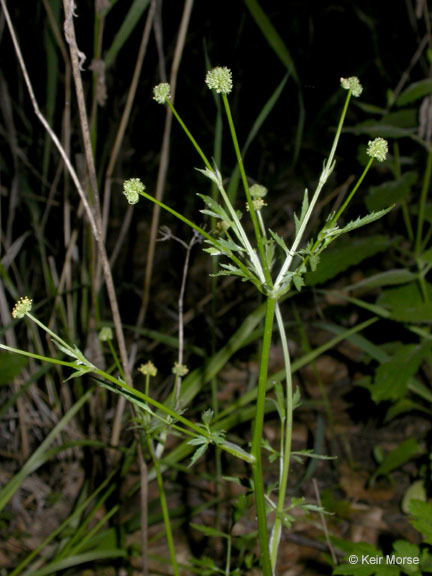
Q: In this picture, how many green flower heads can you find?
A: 11